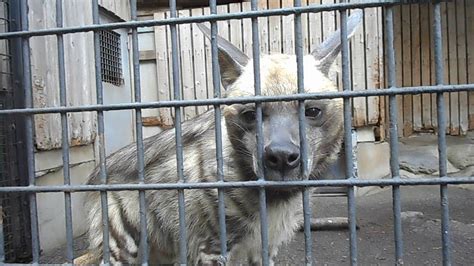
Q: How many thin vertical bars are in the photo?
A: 11